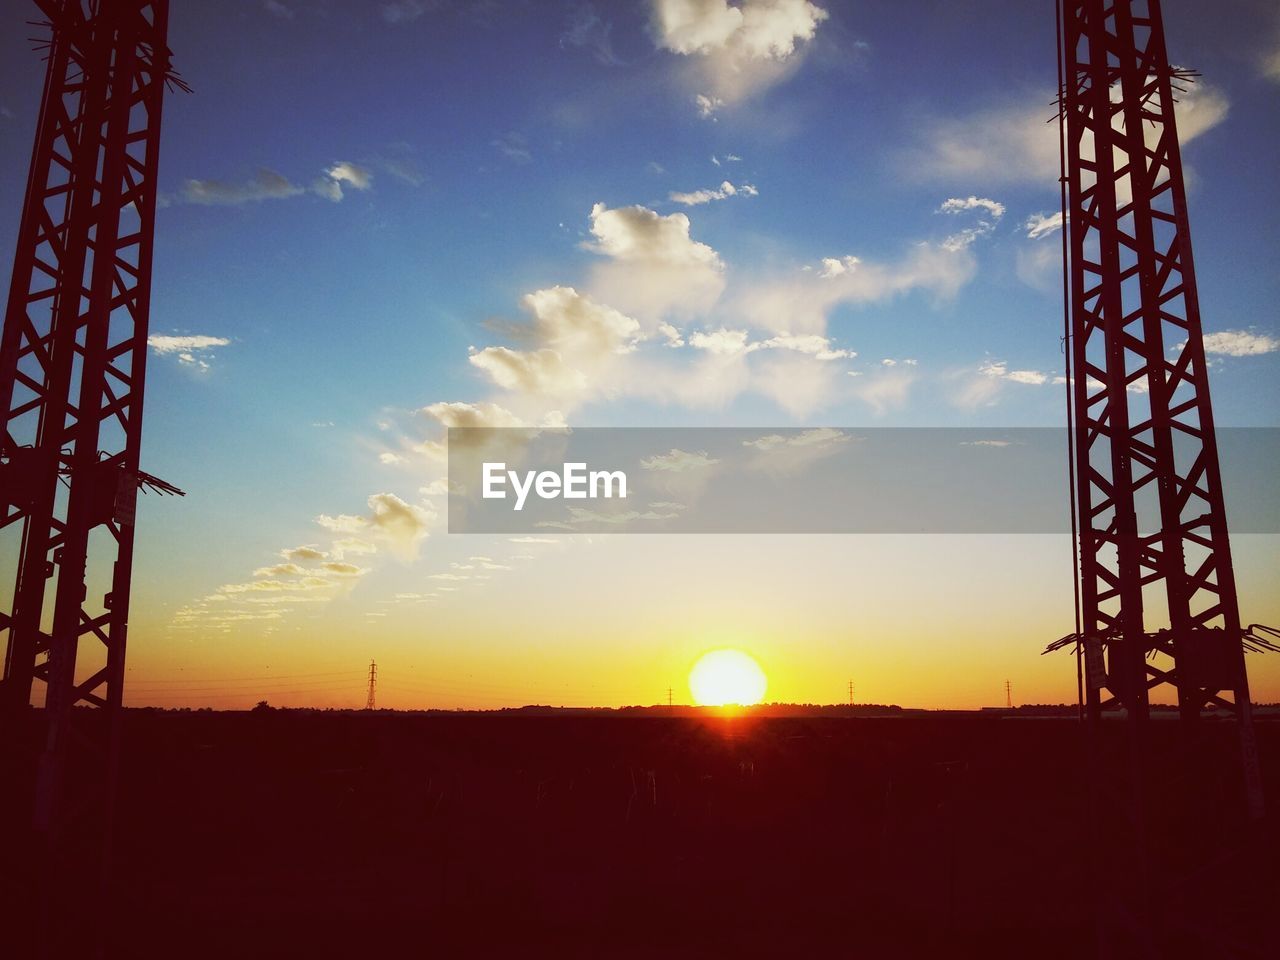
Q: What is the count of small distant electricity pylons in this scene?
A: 4